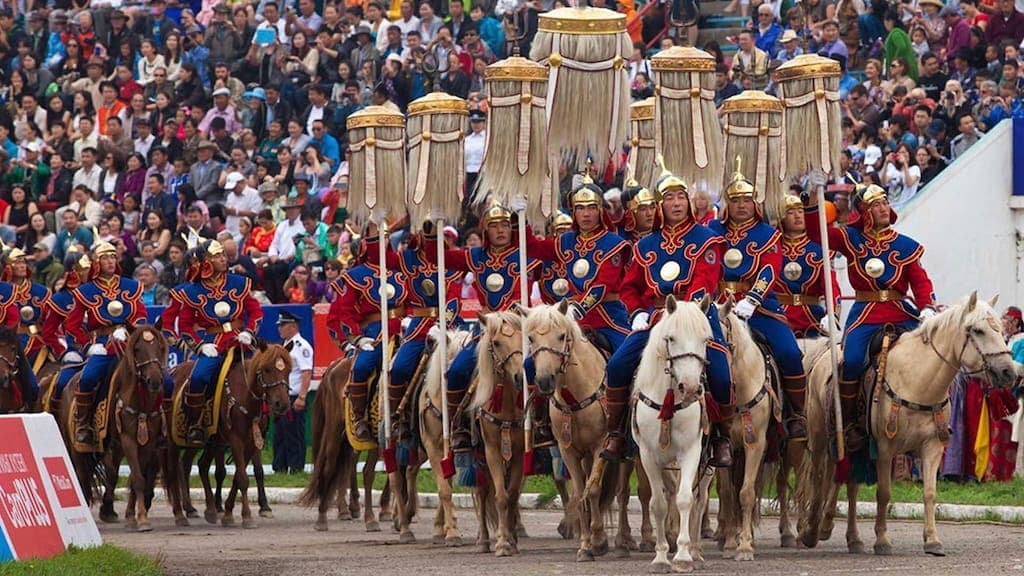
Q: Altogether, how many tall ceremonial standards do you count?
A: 8